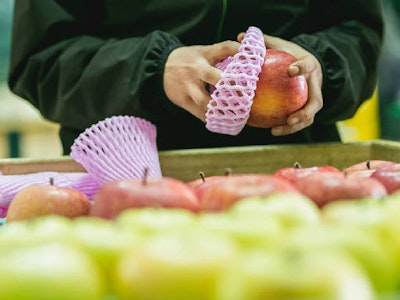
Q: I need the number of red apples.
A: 9